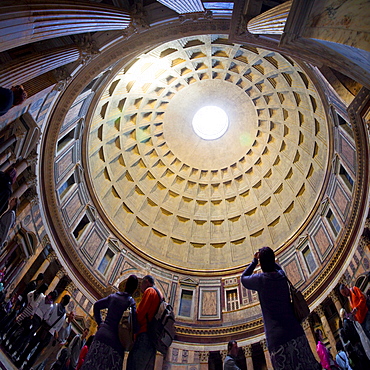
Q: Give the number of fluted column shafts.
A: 4